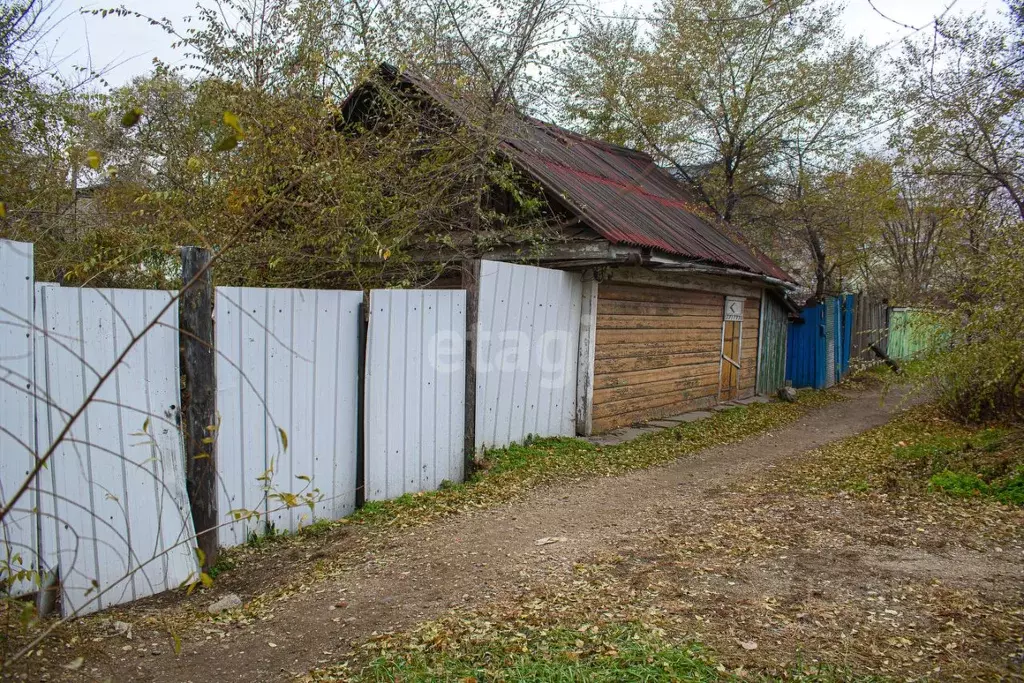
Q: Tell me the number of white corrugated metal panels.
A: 5